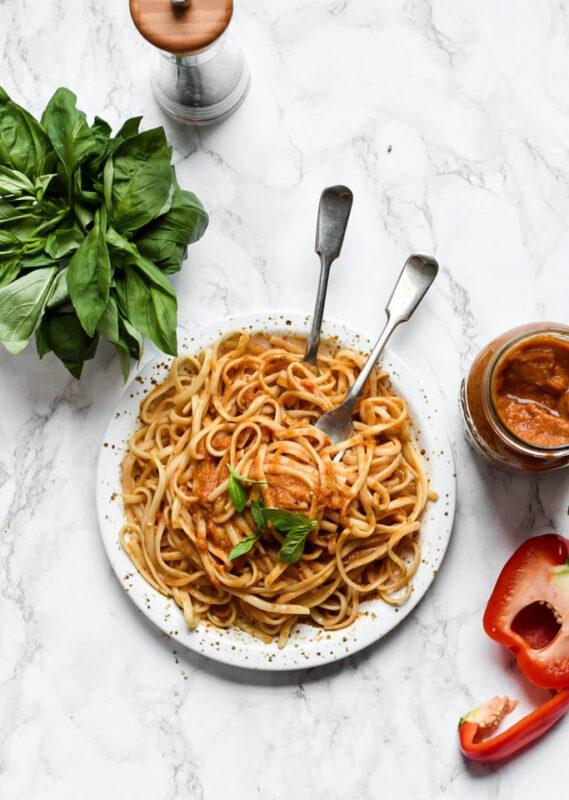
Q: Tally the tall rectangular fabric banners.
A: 0